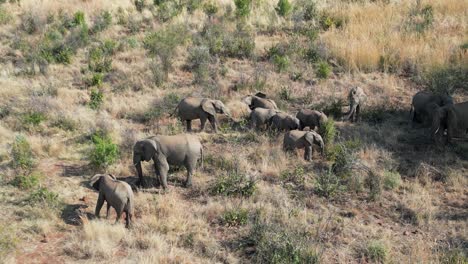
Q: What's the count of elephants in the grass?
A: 11